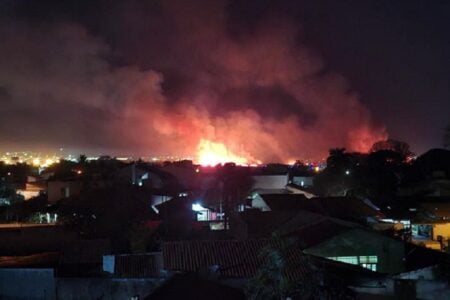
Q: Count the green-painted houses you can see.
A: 1